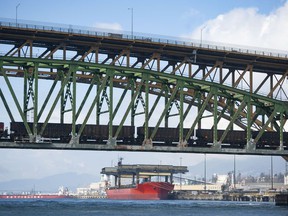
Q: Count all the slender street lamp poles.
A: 3